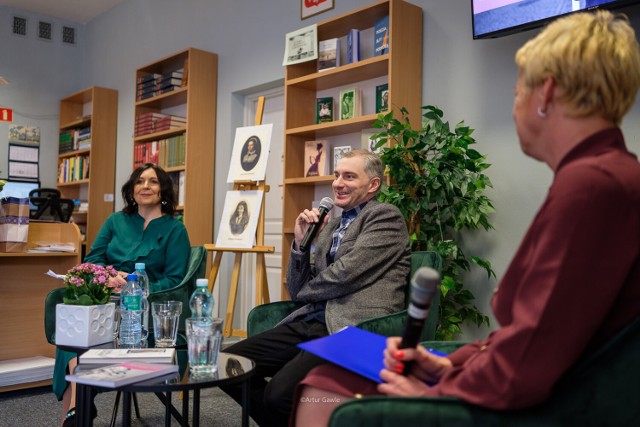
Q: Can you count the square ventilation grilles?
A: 3